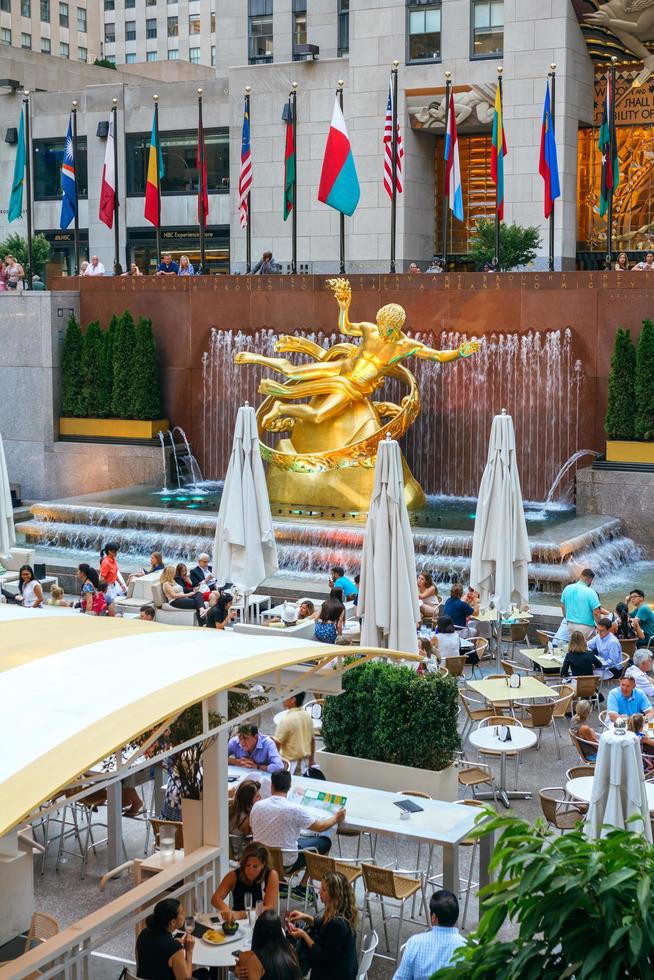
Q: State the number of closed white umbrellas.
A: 5